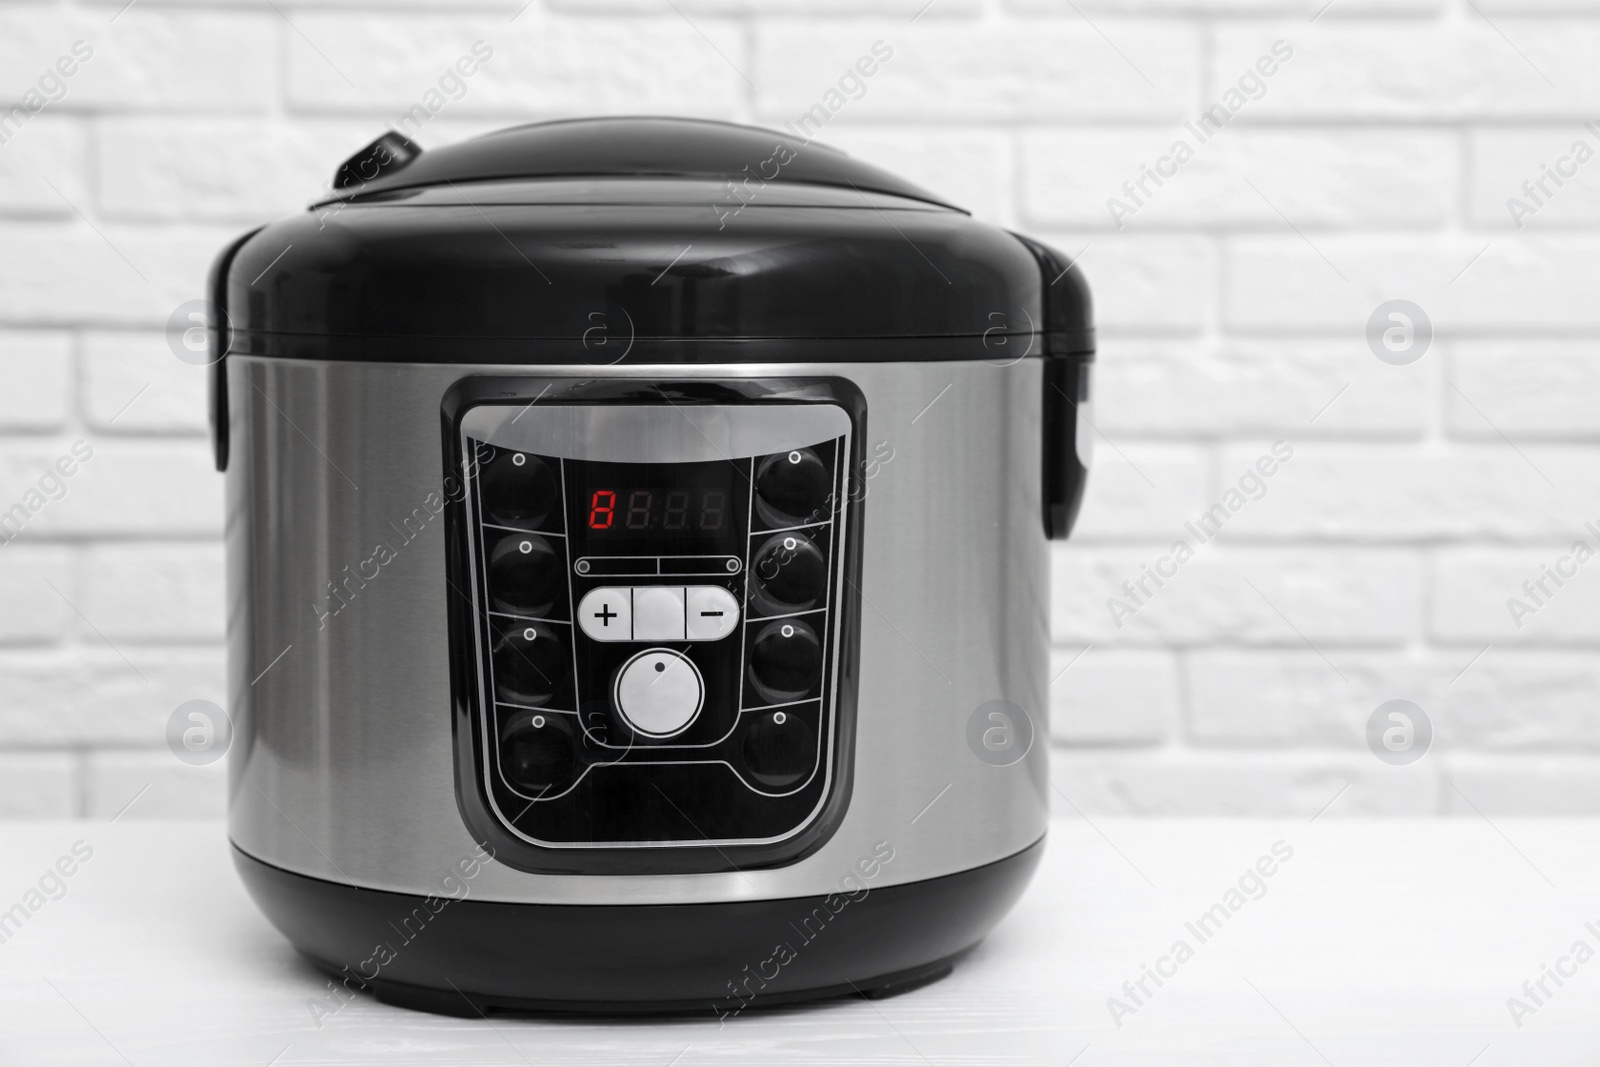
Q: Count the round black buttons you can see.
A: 8